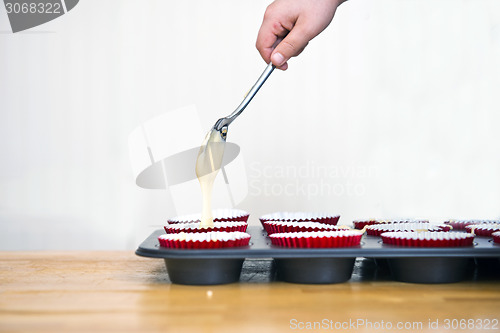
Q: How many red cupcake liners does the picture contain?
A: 12